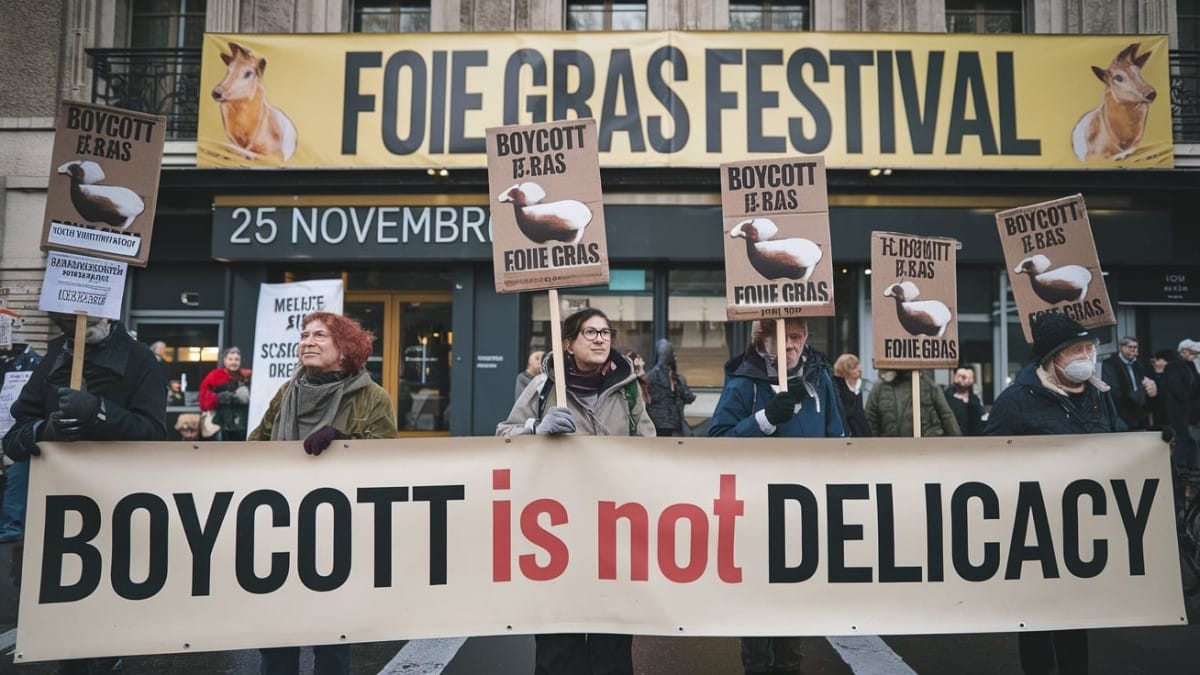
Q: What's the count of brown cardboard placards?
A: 5